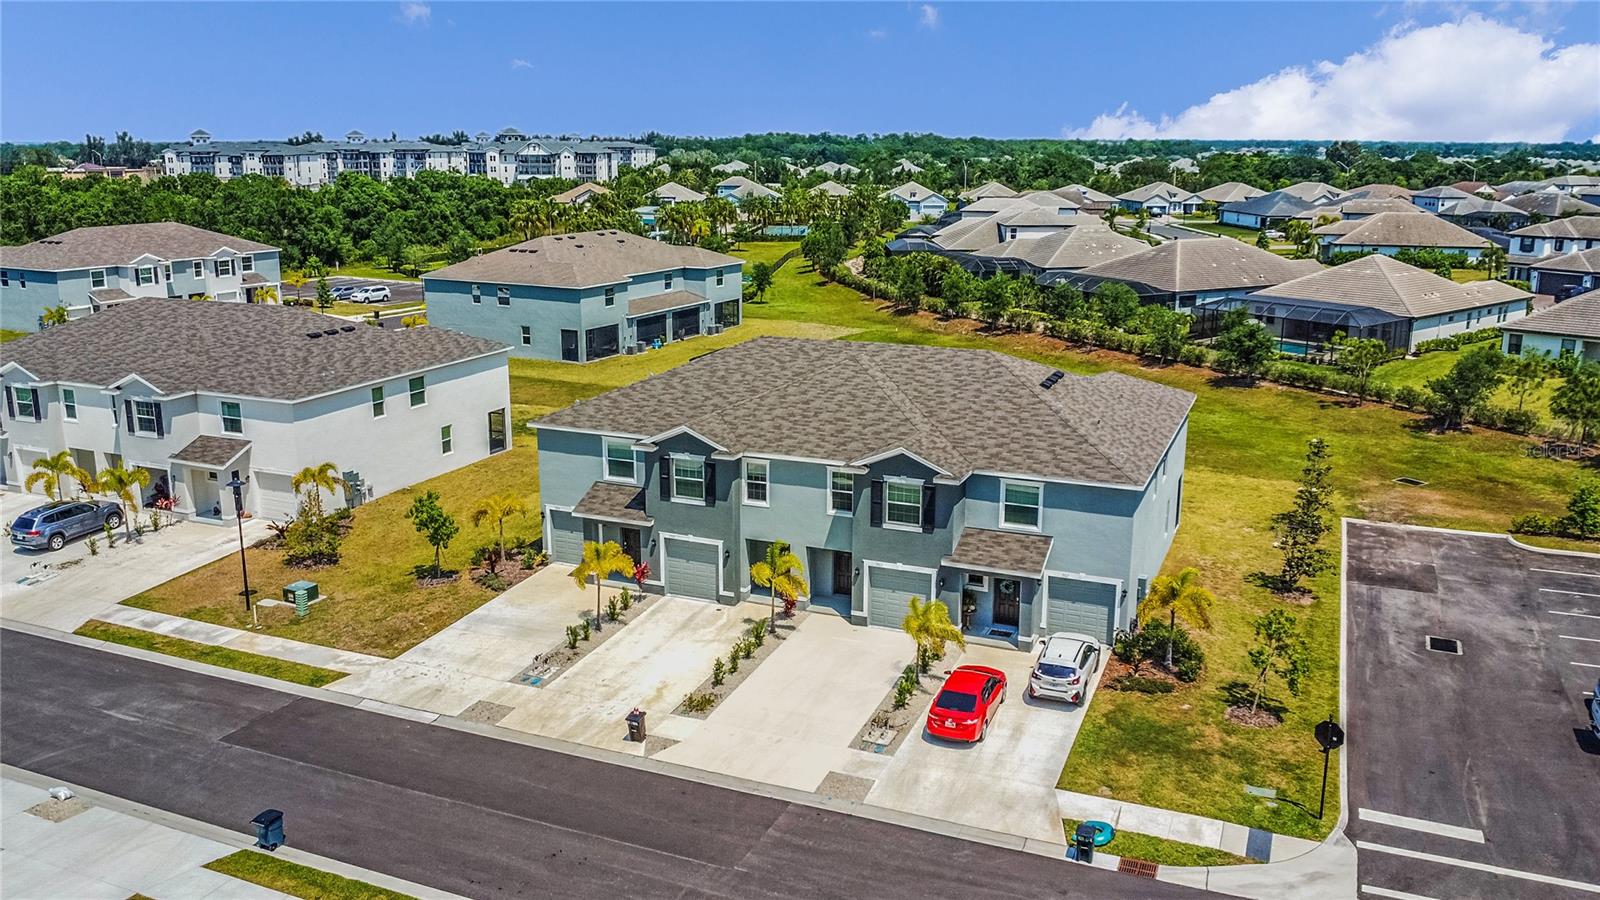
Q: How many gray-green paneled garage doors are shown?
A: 4